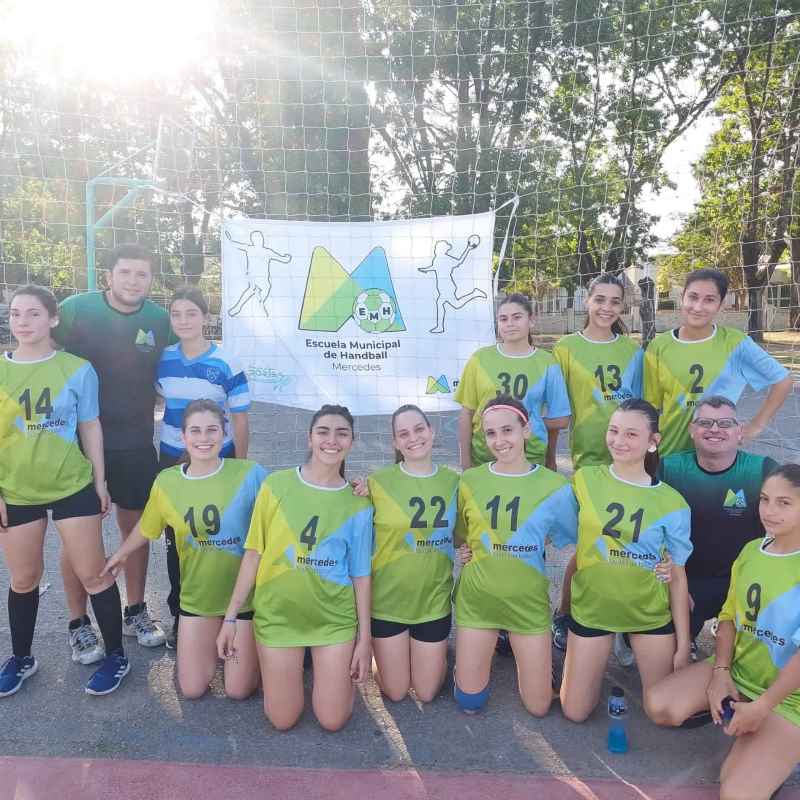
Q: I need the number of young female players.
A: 11